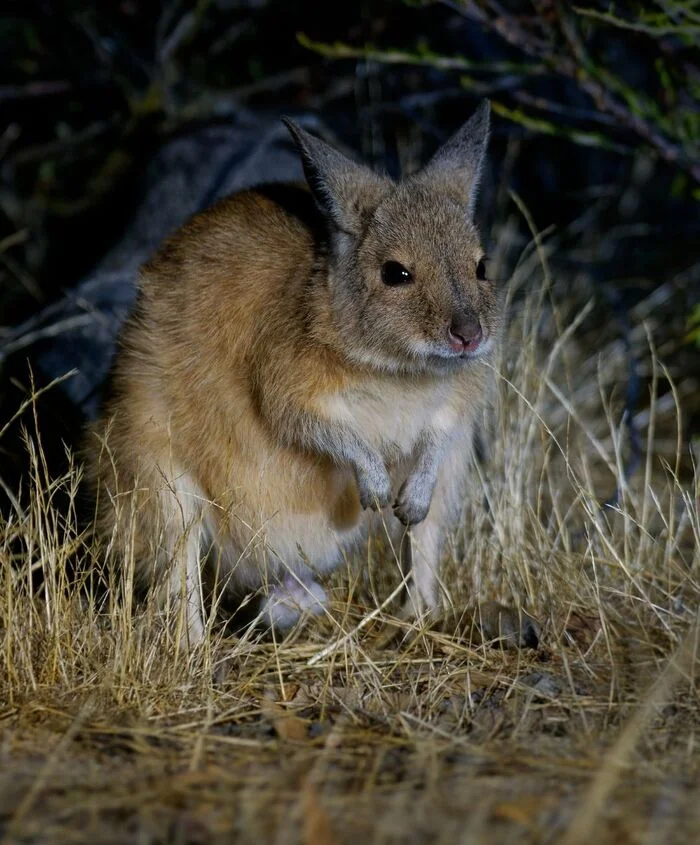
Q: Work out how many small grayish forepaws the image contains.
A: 2